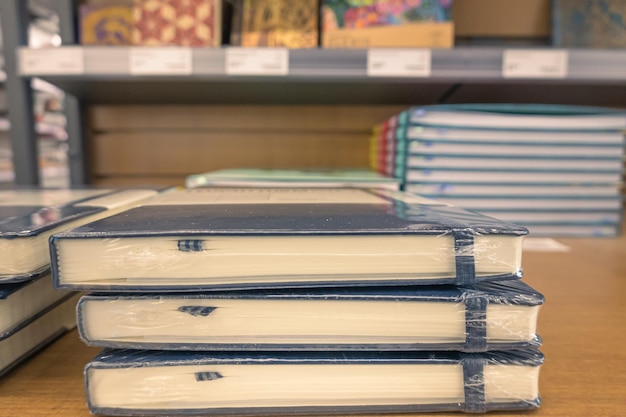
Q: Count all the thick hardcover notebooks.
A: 6